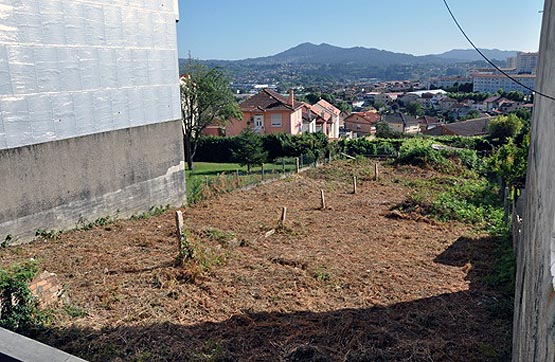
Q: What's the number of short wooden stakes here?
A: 5